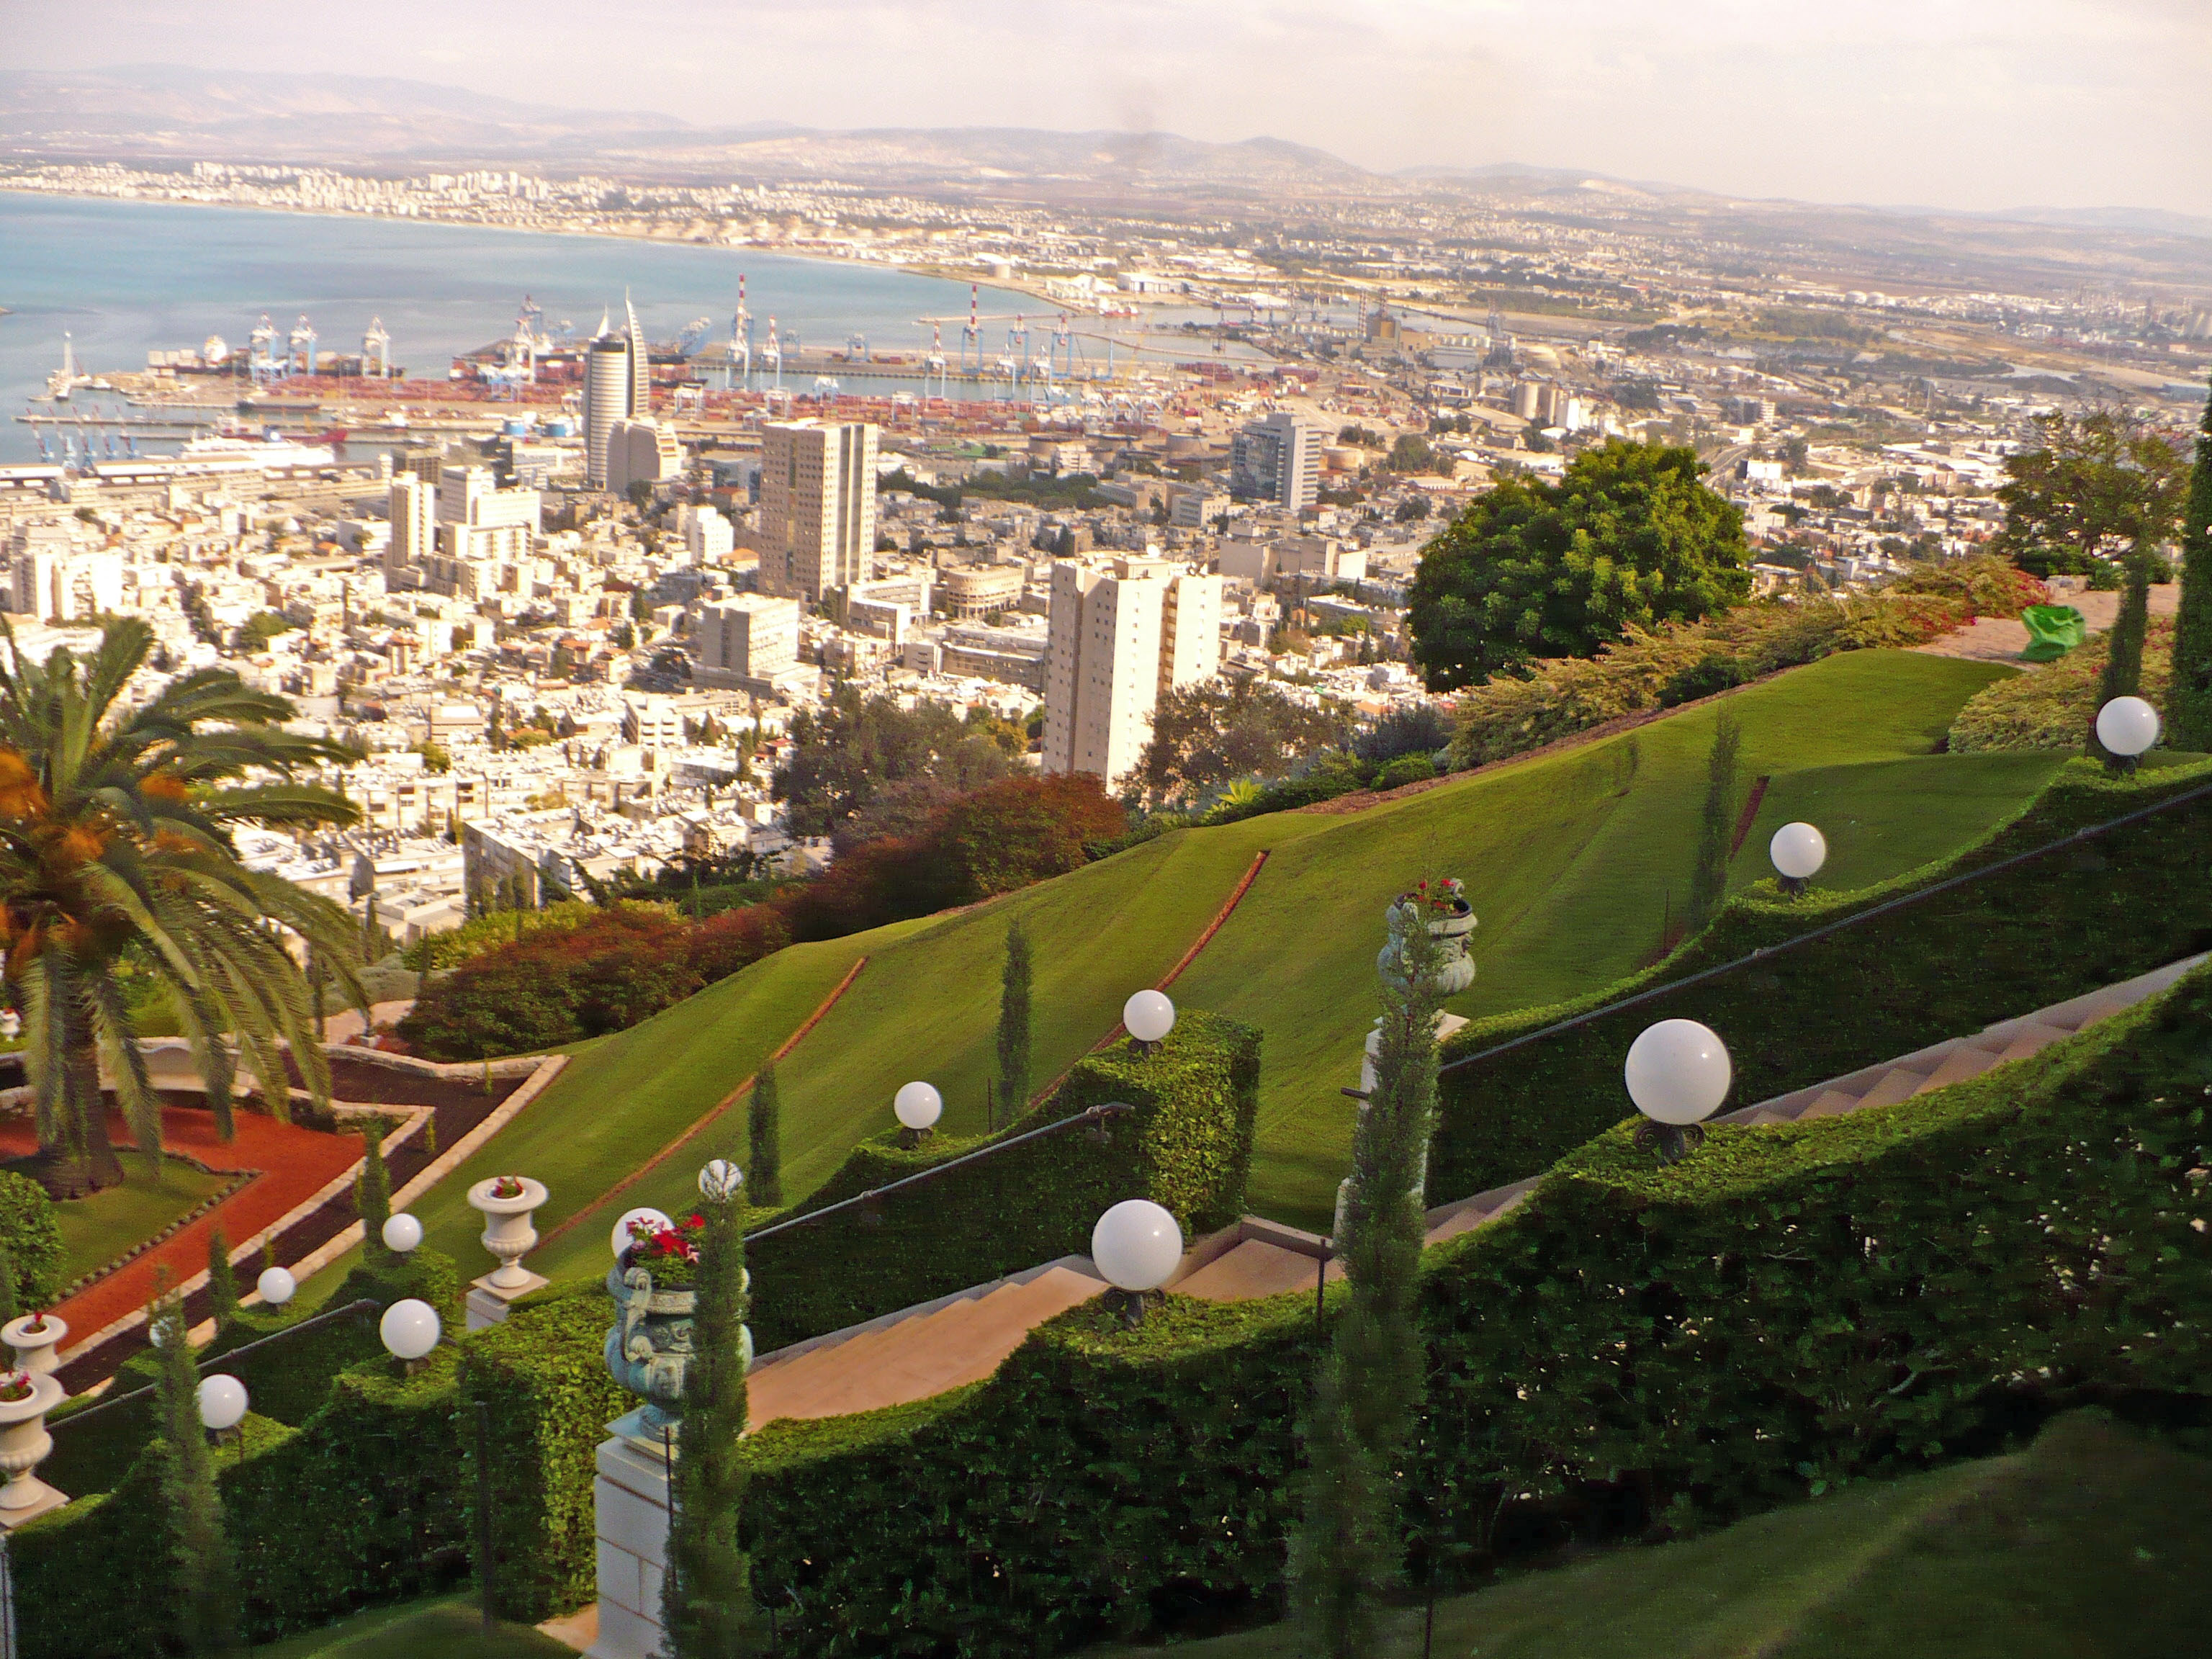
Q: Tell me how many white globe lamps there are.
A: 13